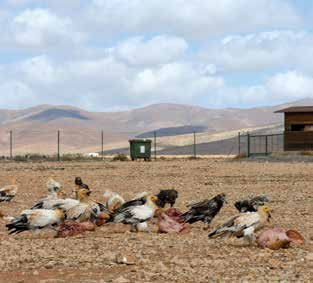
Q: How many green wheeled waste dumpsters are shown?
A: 1